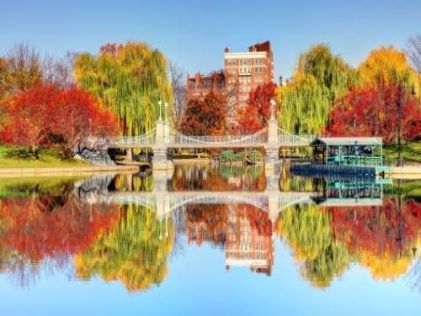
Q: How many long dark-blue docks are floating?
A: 1